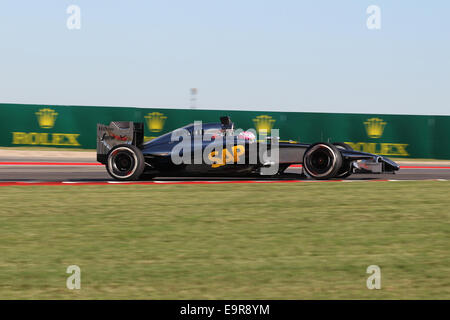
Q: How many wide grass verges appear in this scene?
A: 1